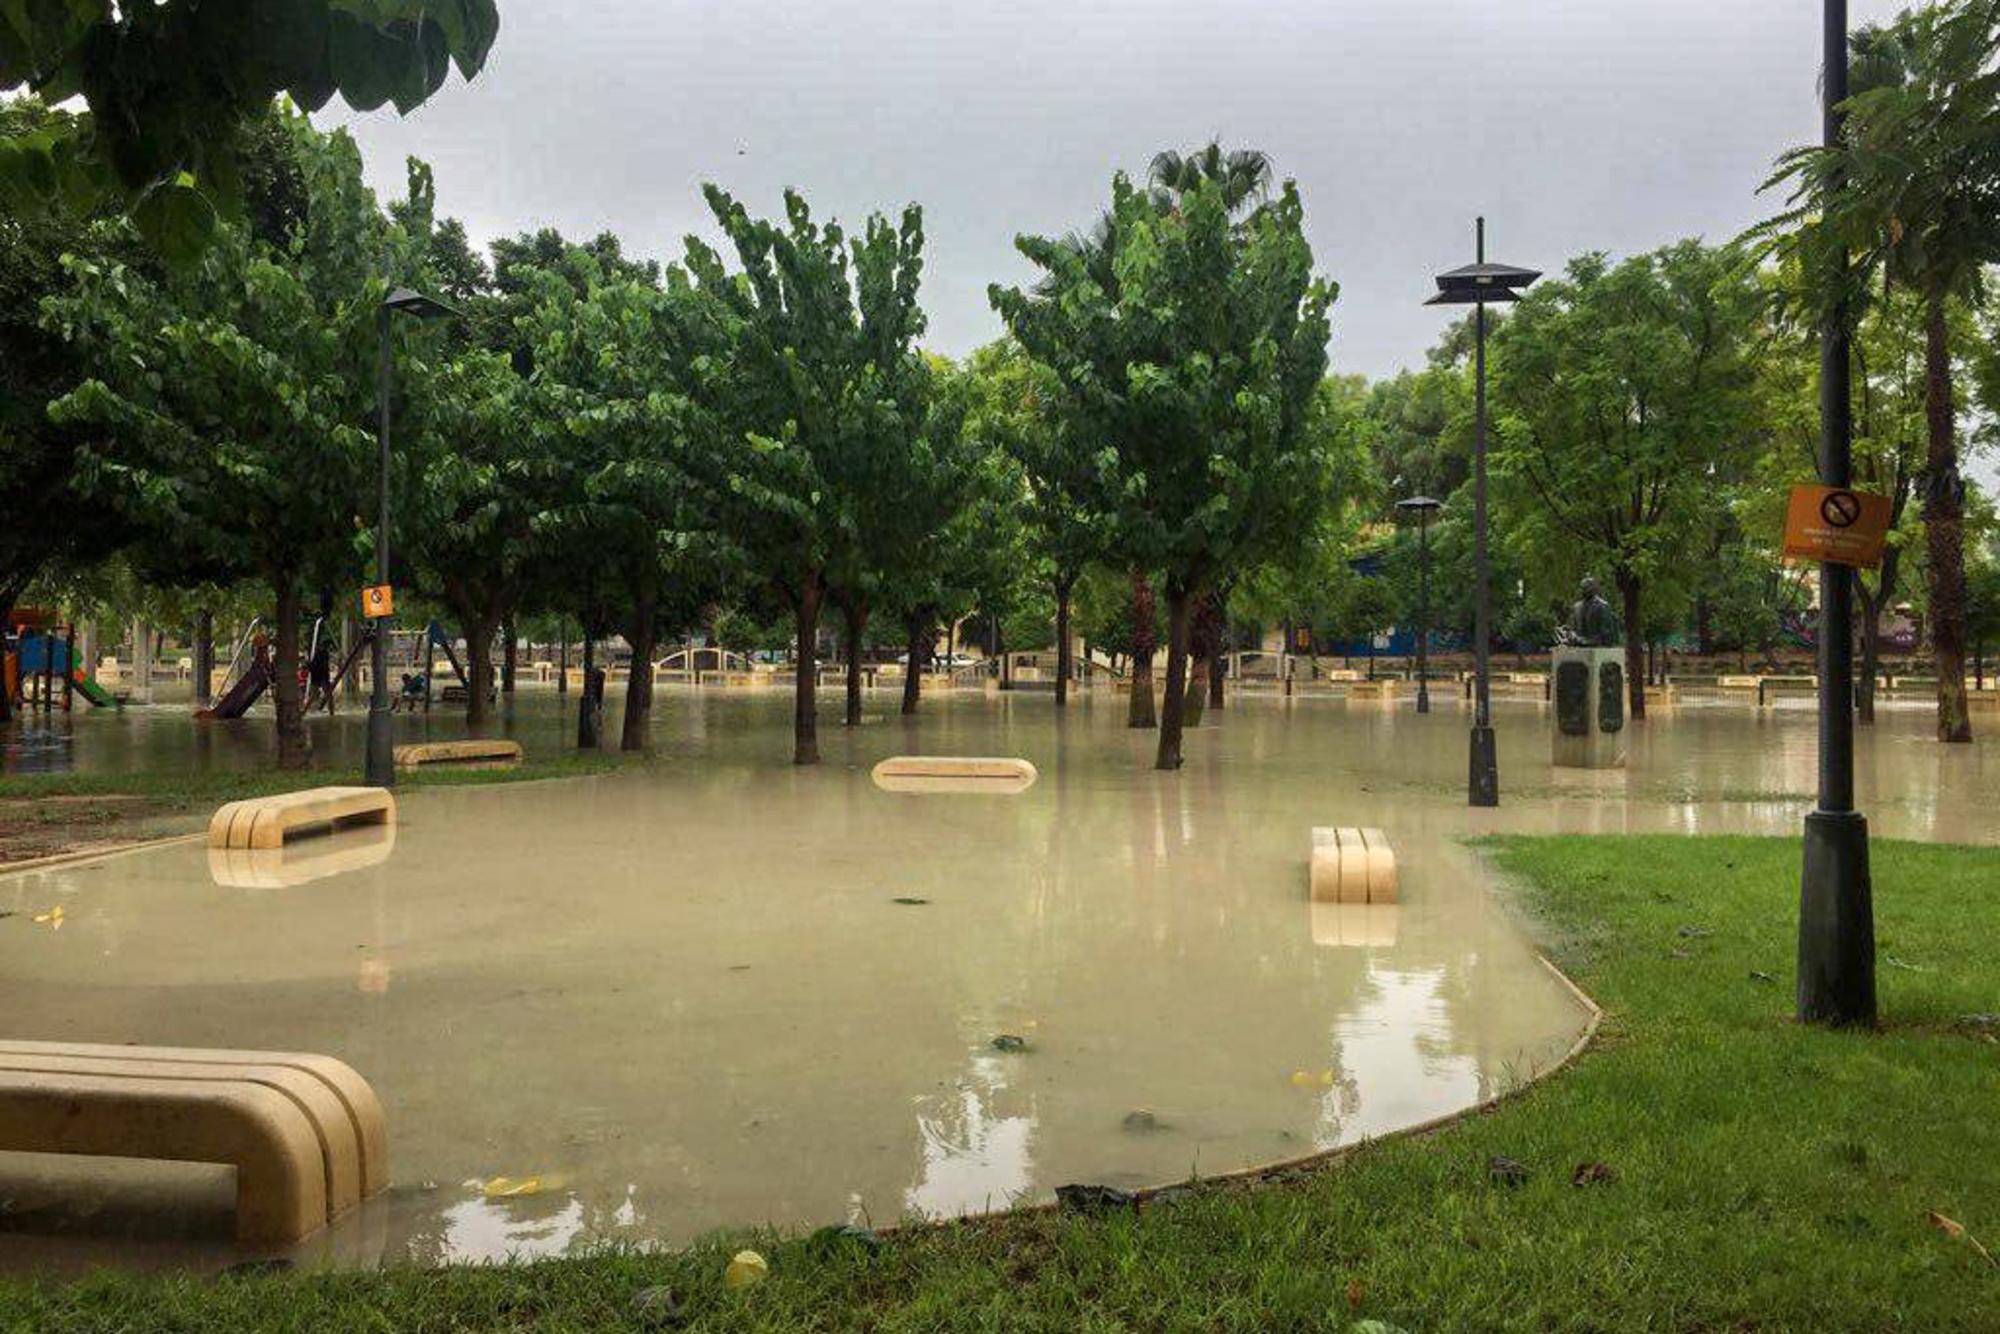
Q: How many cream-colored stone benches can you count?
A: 5